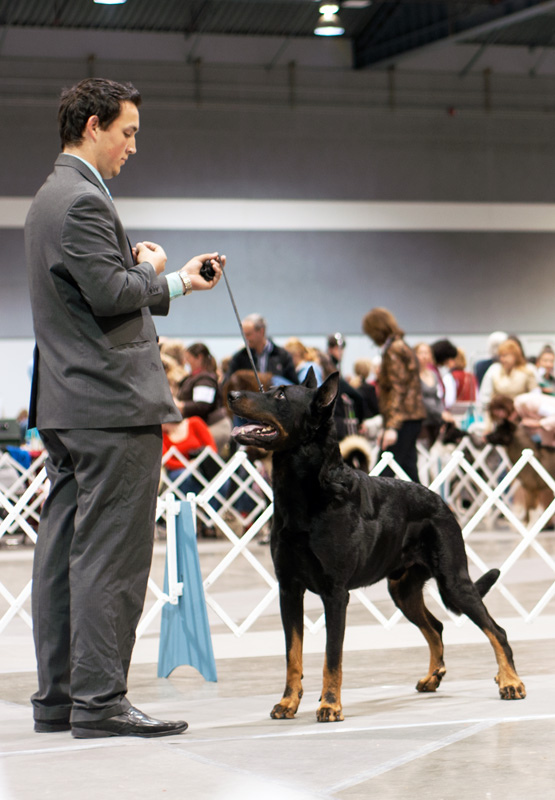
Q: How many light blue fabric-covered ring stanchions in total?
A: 1